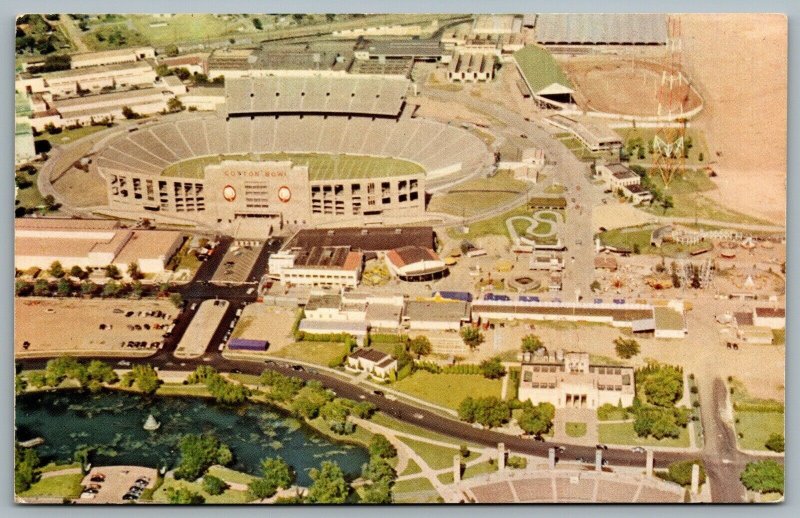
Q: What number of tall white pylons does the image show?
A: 6